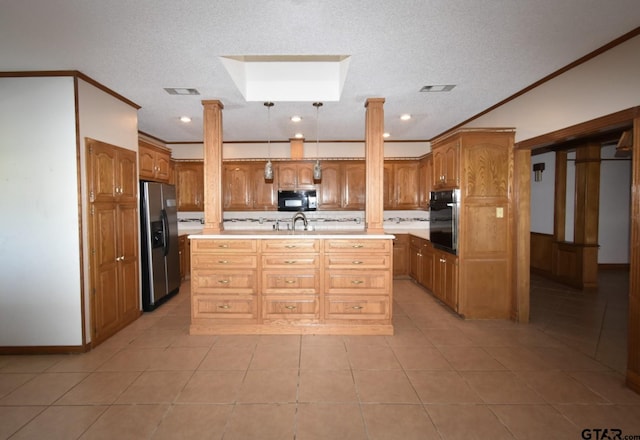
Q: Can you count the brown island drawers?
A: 12